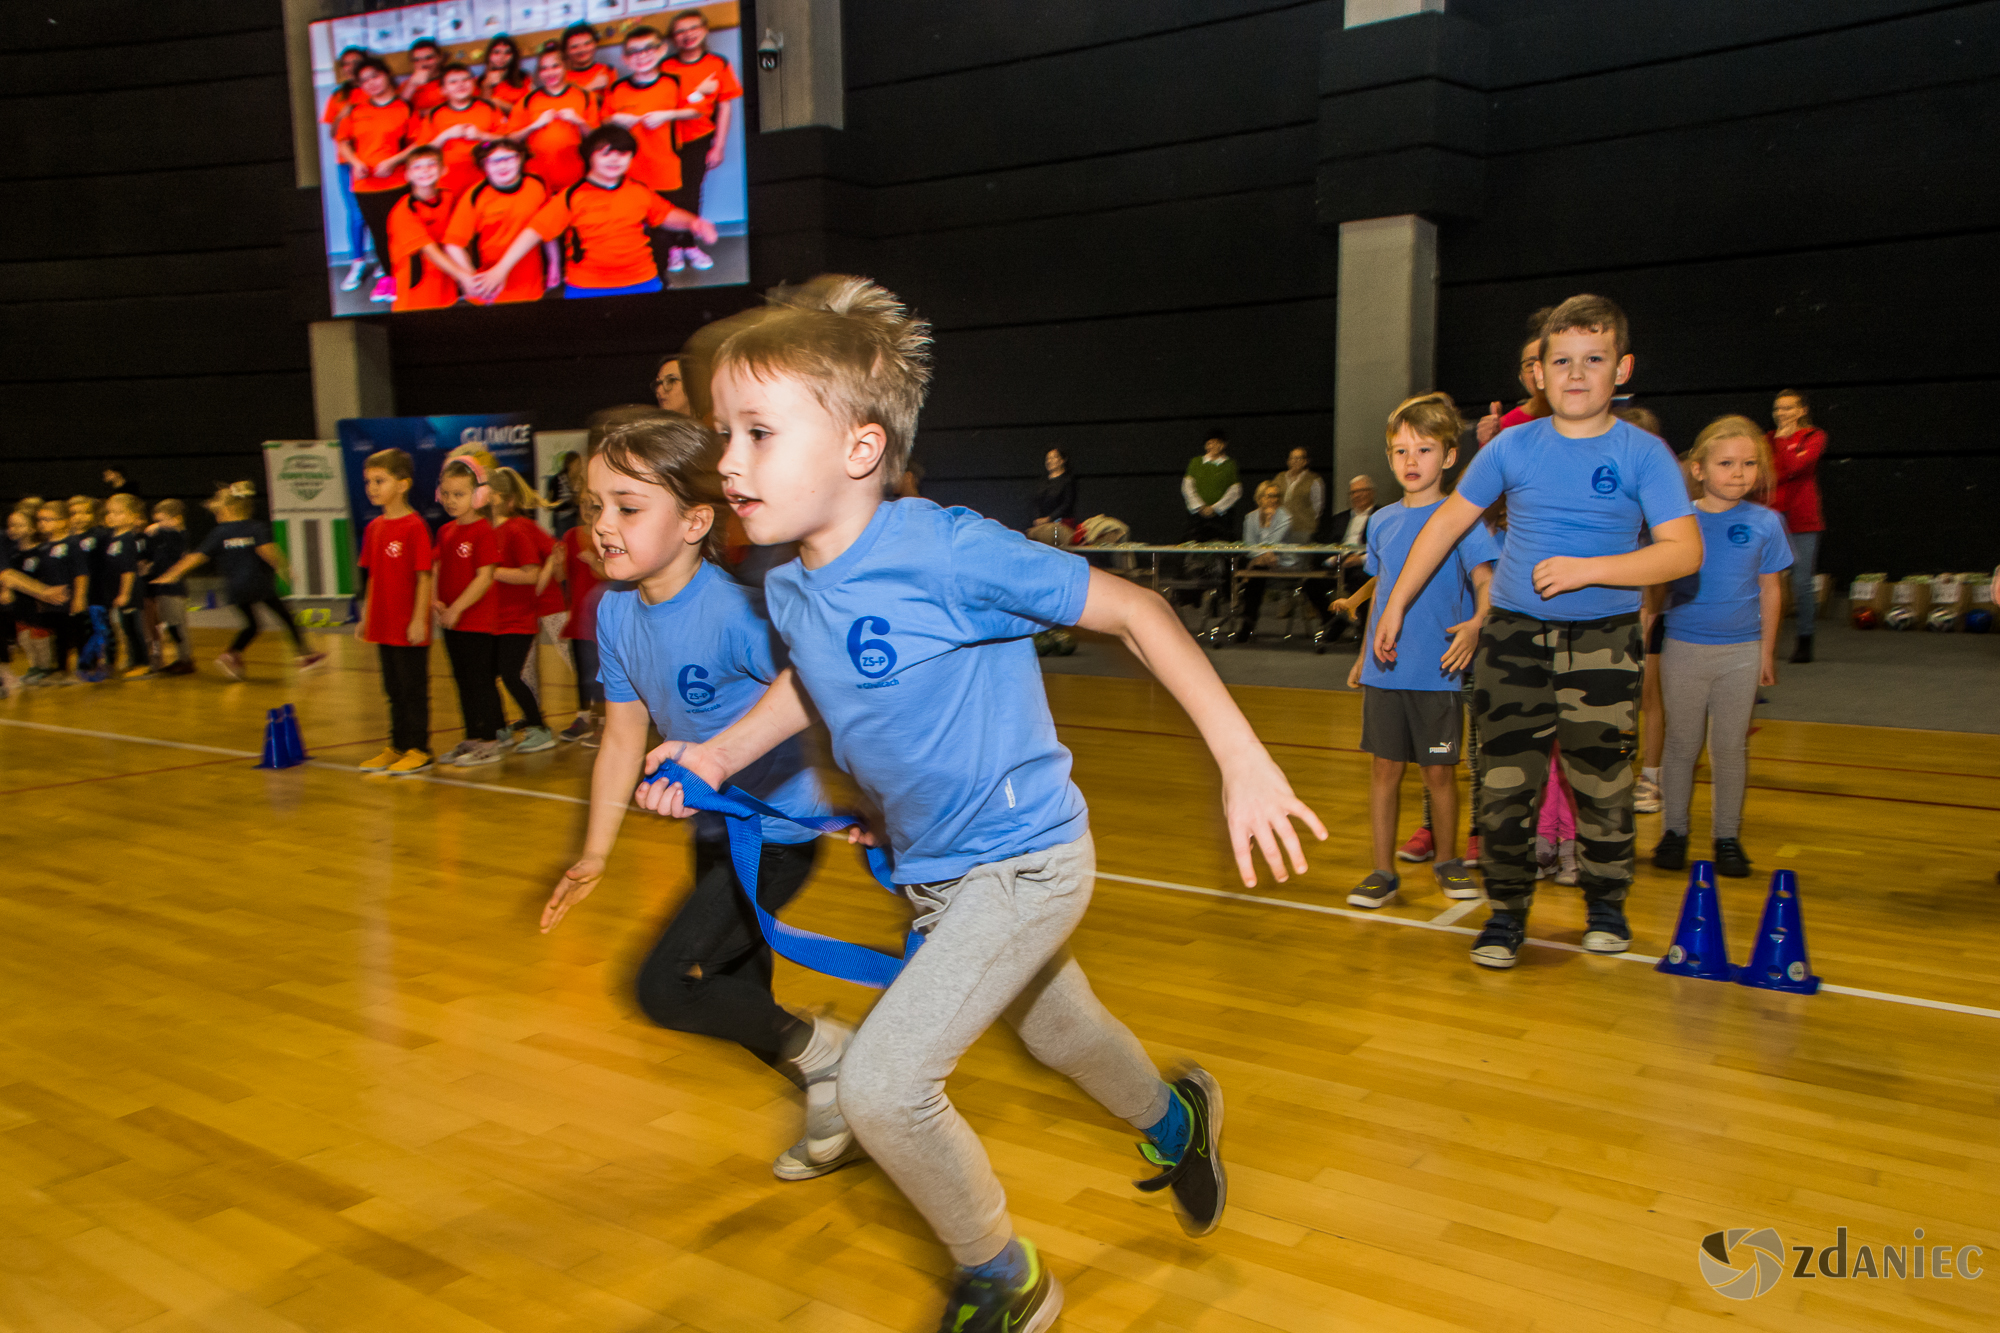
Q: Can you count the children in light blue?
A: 5